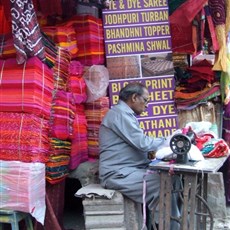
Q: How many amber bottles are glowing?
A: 0